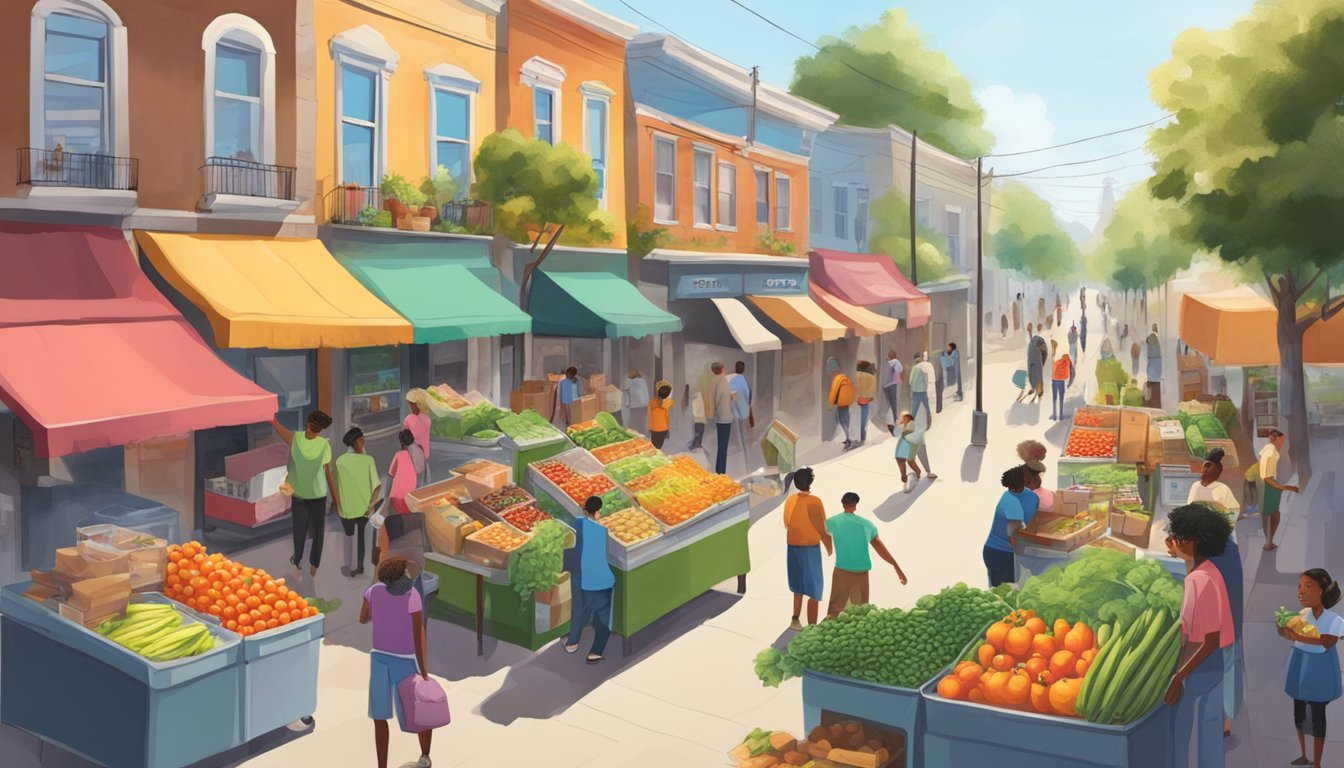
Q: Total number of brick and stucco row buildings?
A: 5